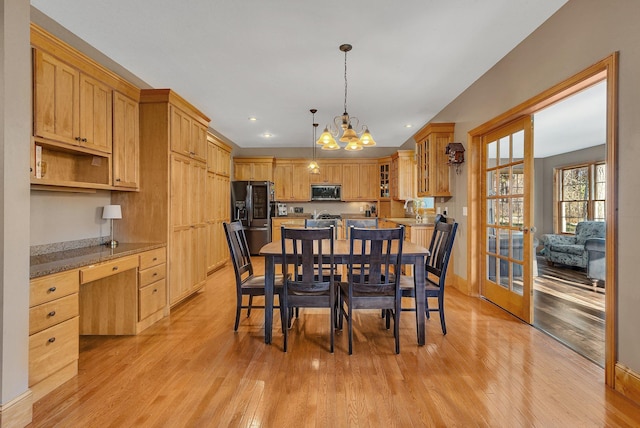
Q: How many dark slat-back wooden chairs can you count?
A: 6